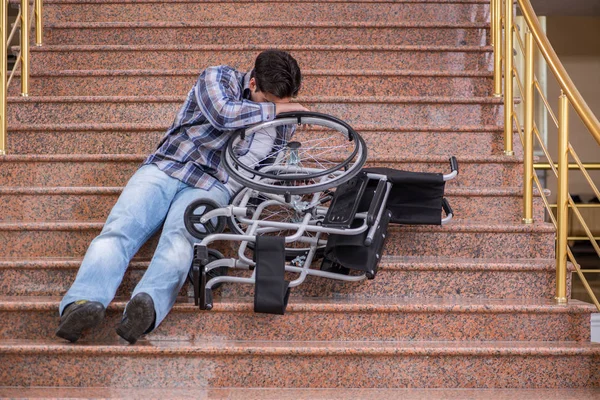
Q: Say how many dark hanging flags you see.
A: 0